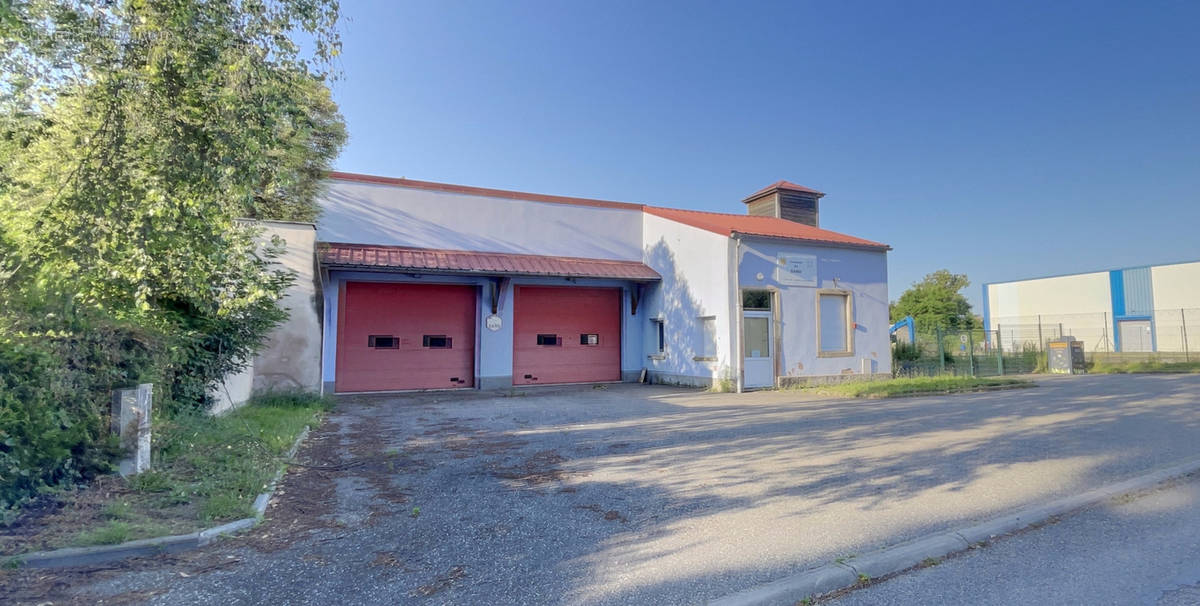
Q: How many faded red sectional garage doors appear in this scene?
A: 2